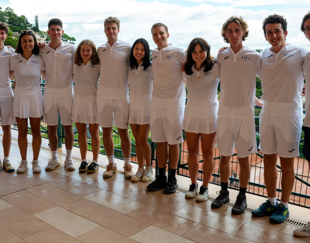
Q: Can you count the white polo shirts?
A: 11